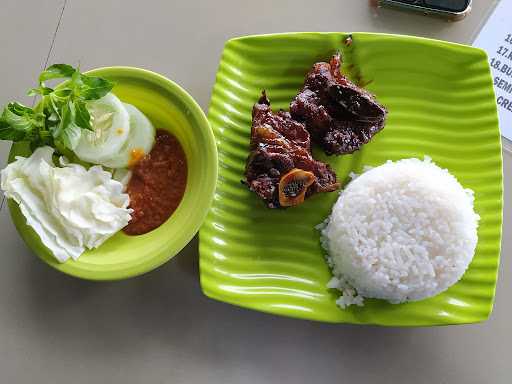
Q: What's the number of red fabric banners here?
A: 0